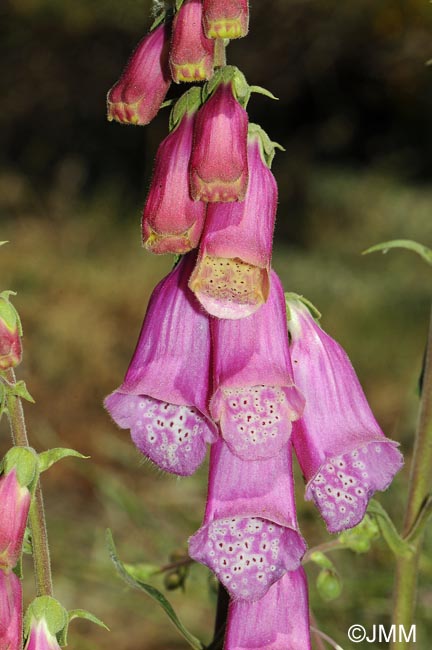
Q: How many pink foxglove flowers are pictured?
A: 15